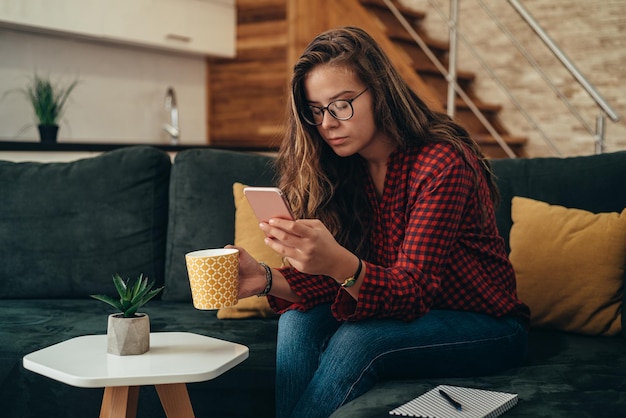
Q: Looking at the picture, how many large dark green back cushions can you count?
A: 3